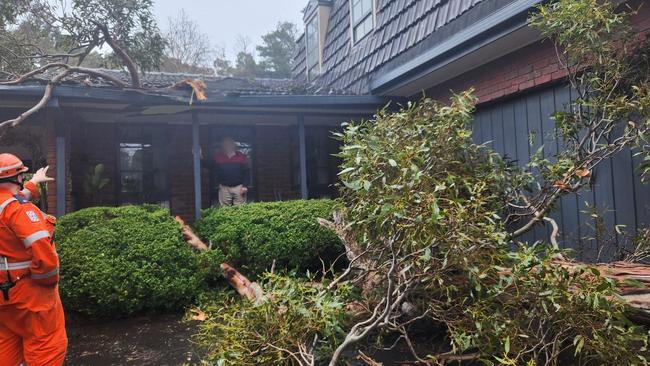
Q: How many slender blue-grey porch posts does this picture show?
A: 3